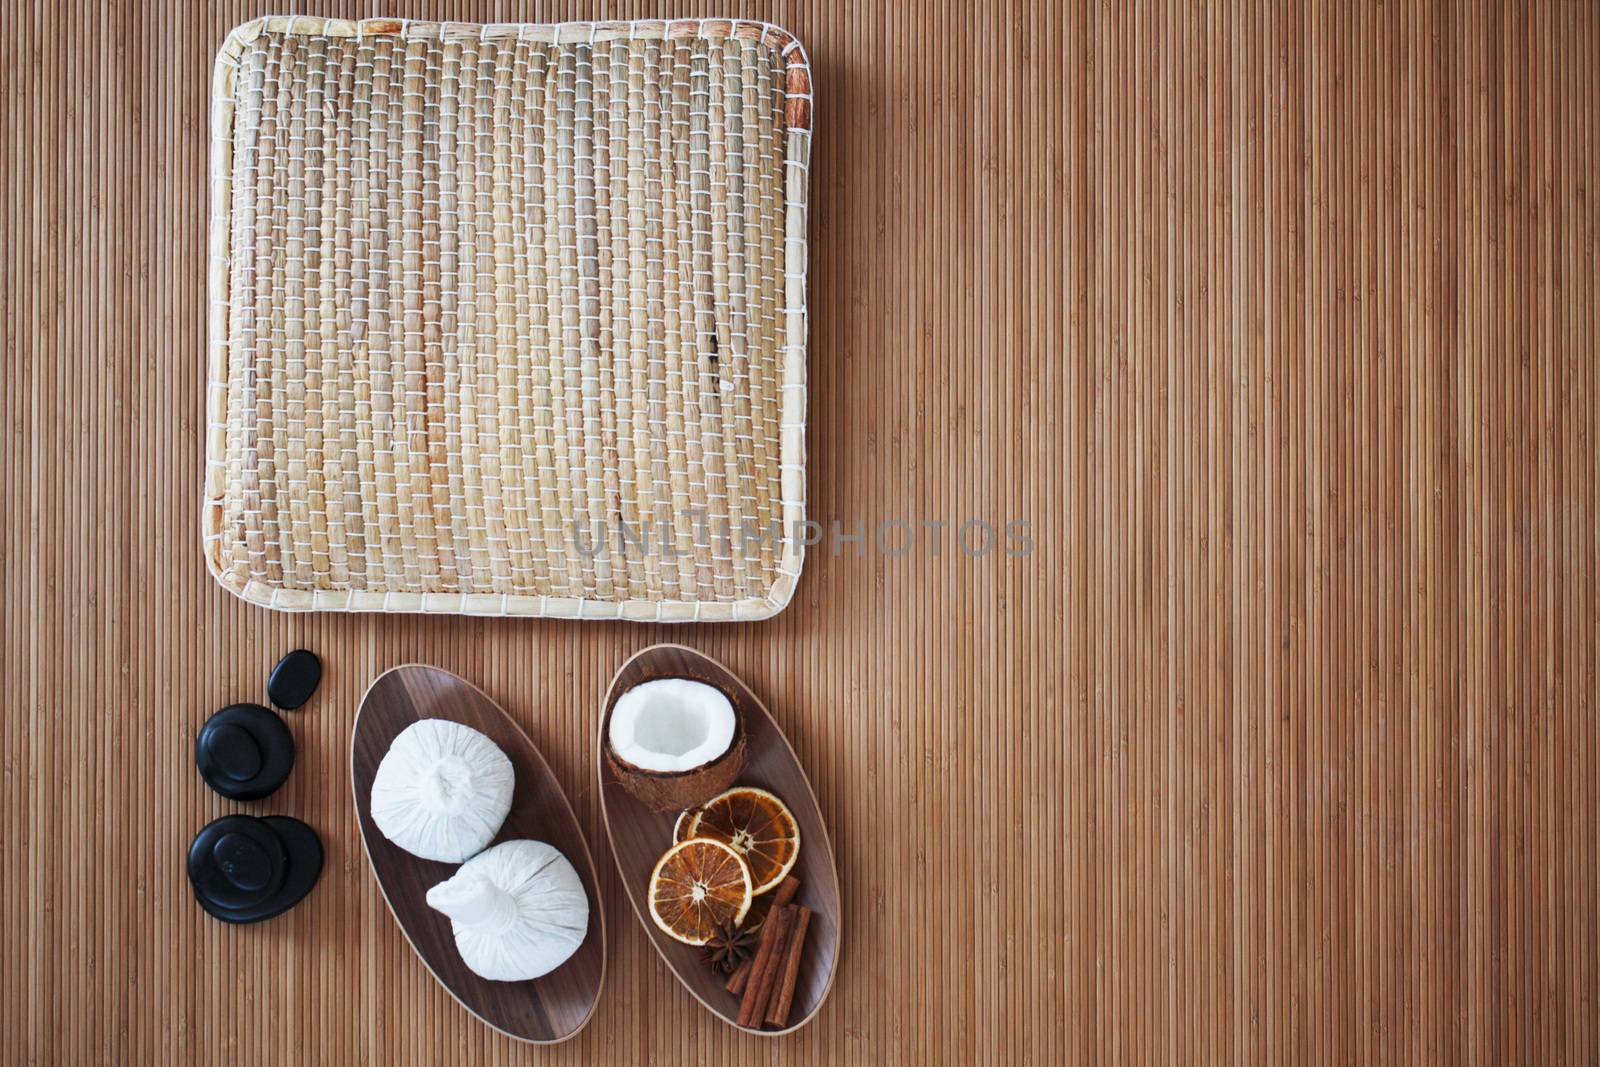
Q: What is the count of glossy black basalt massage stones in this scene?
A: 6